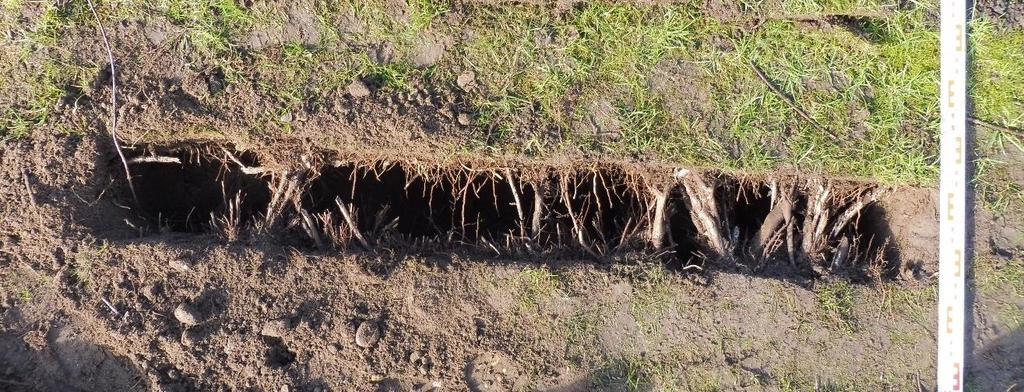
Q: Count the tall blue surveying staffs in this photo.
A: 0